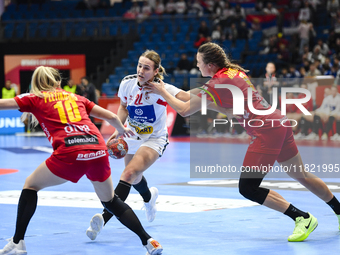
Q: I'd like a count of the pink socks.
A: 0